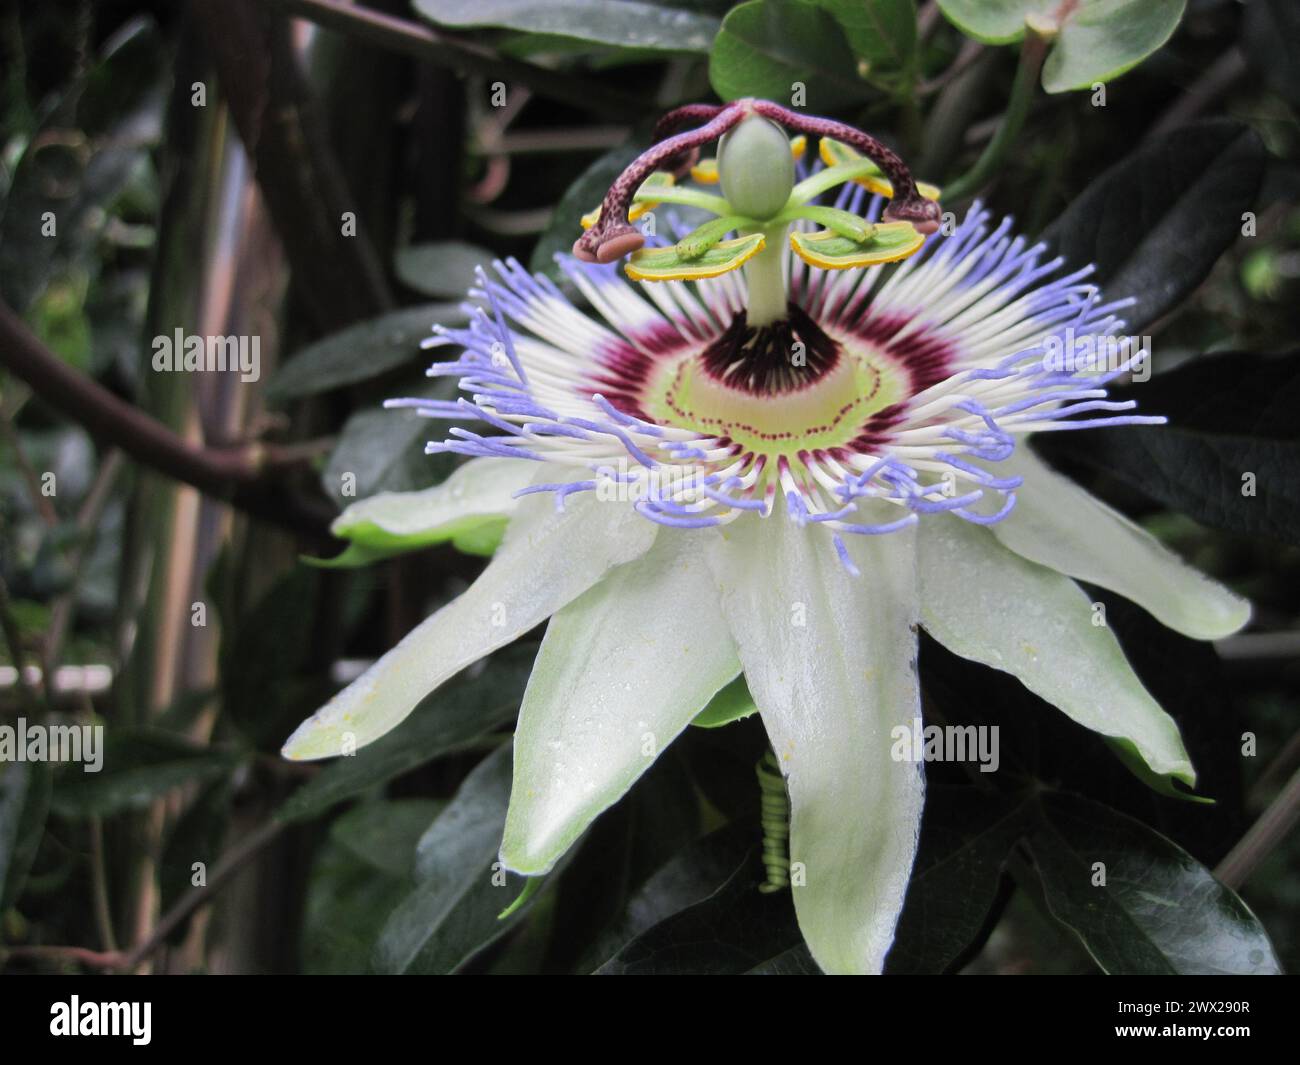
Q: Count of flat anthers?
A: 5